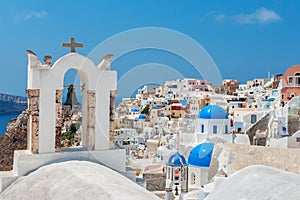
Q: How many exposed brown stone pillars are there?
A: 4